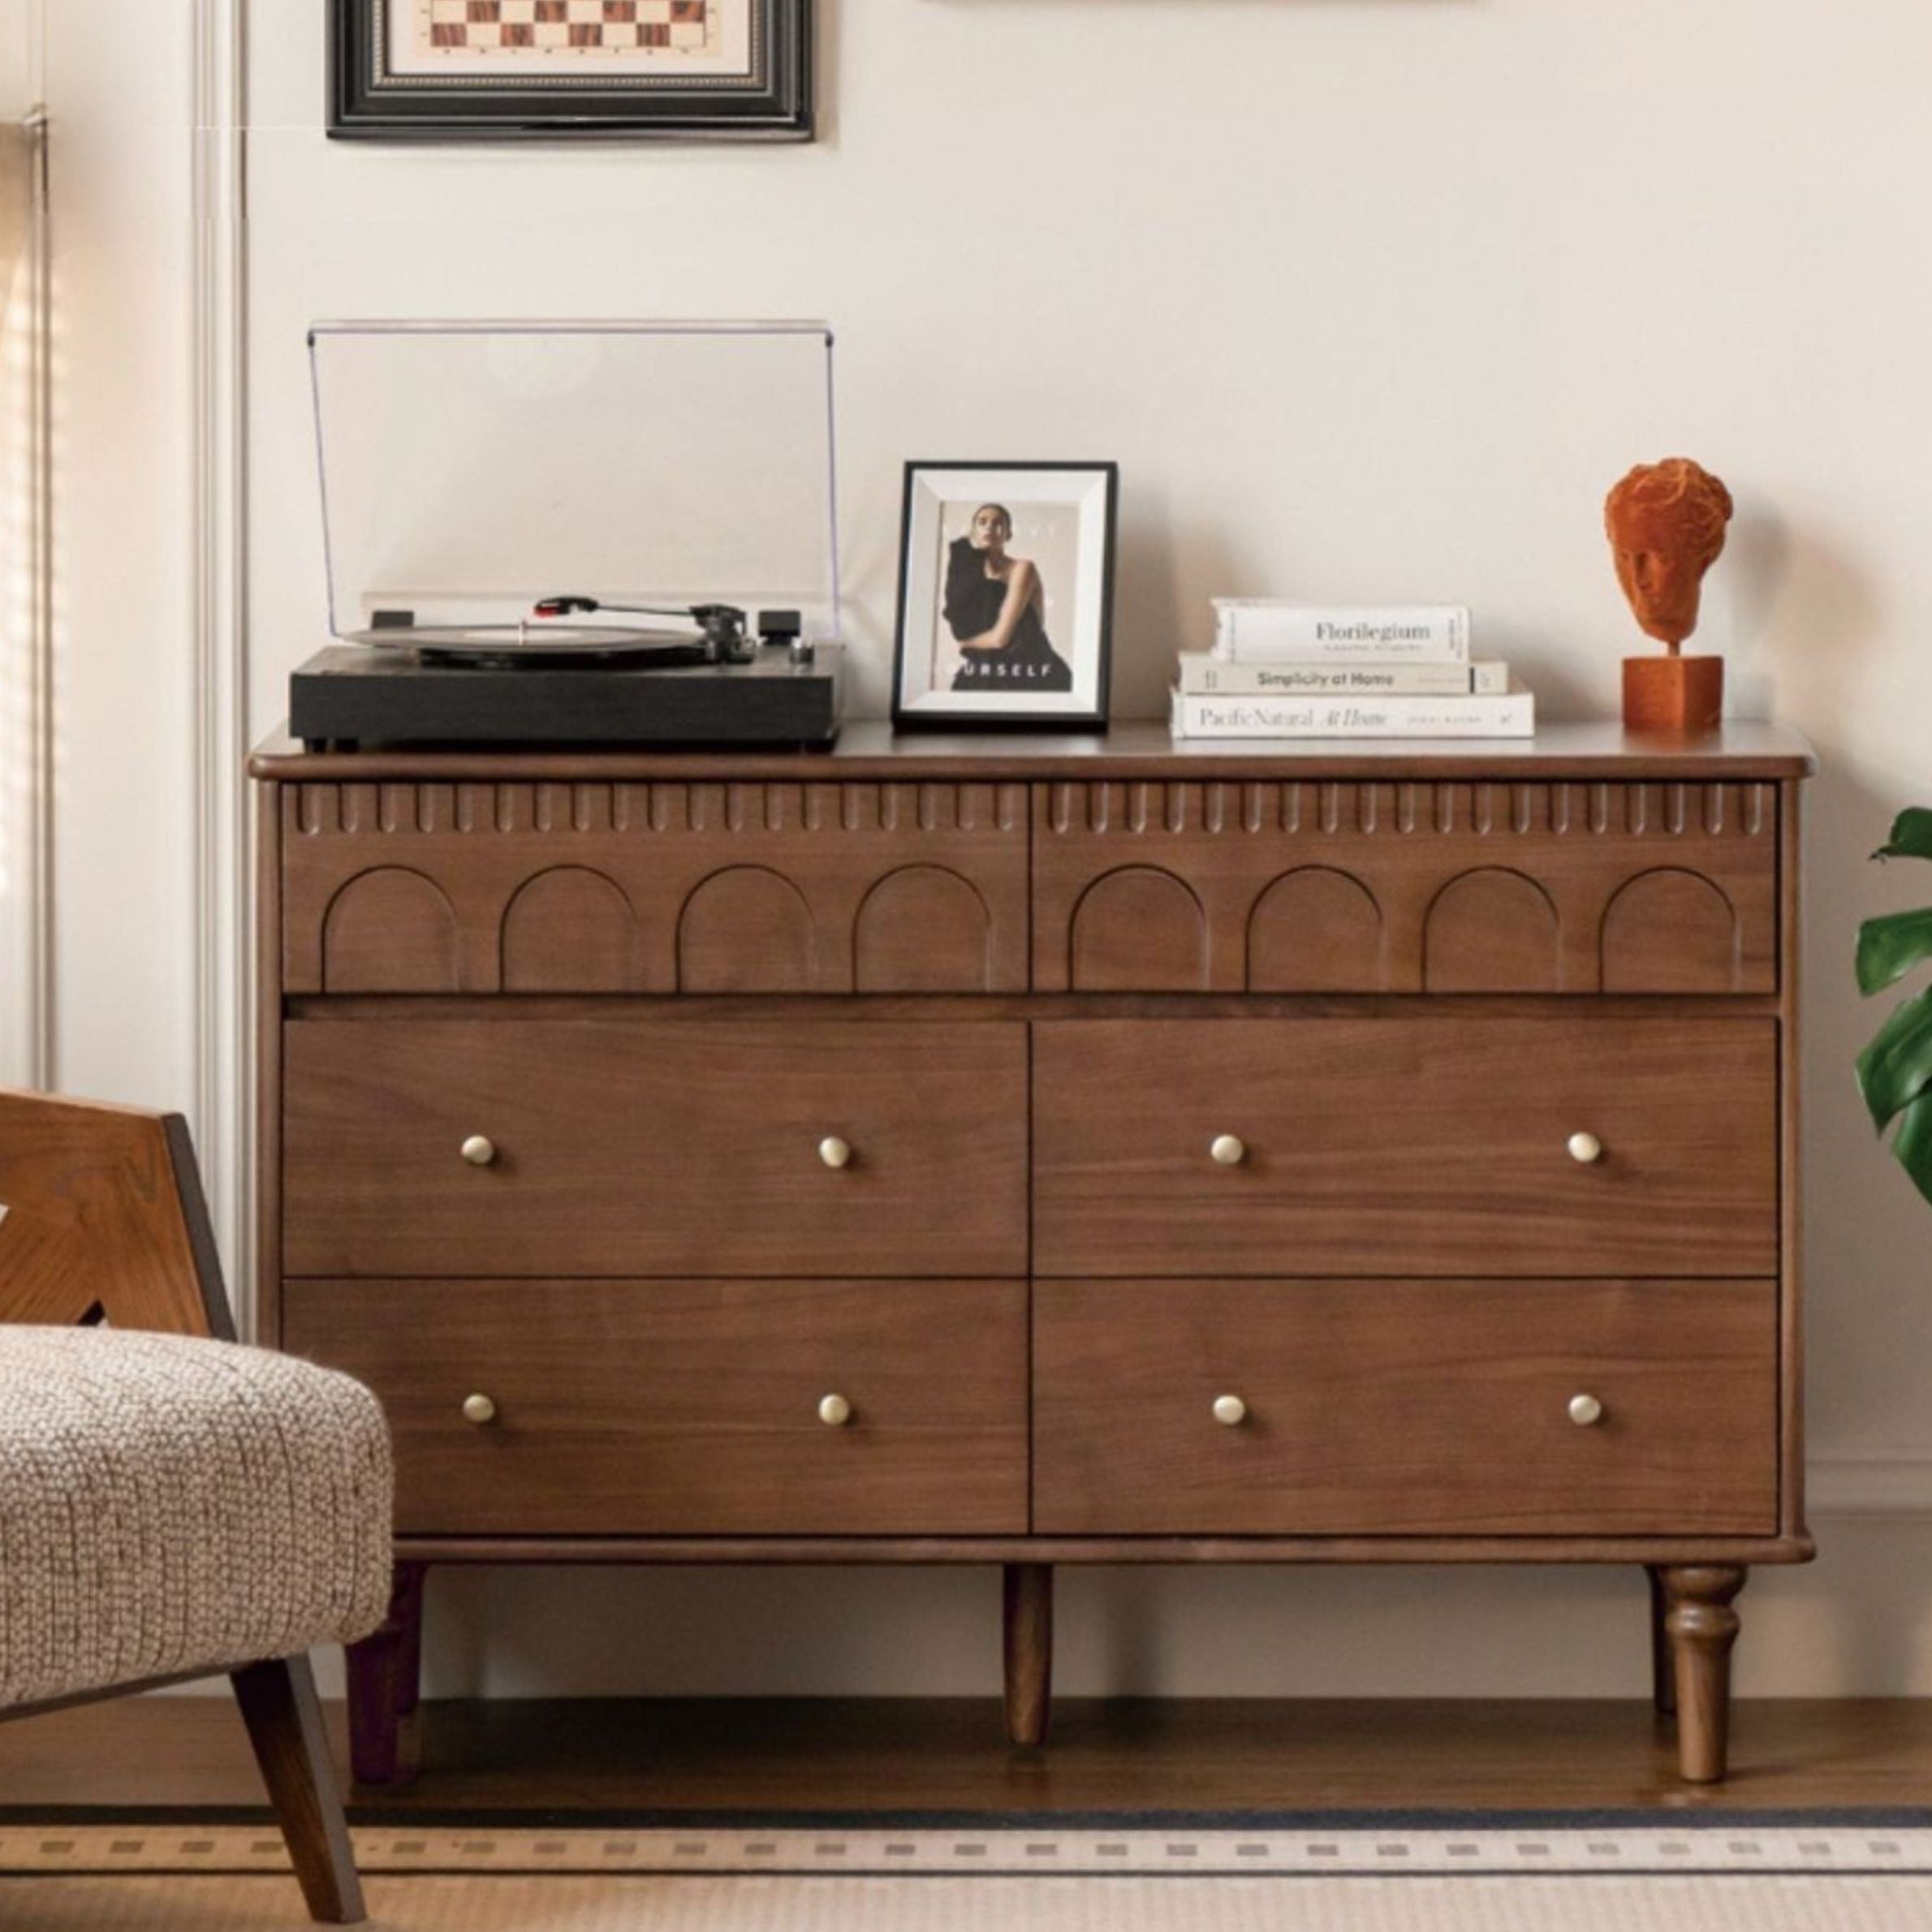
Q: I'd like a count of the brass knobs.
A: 8